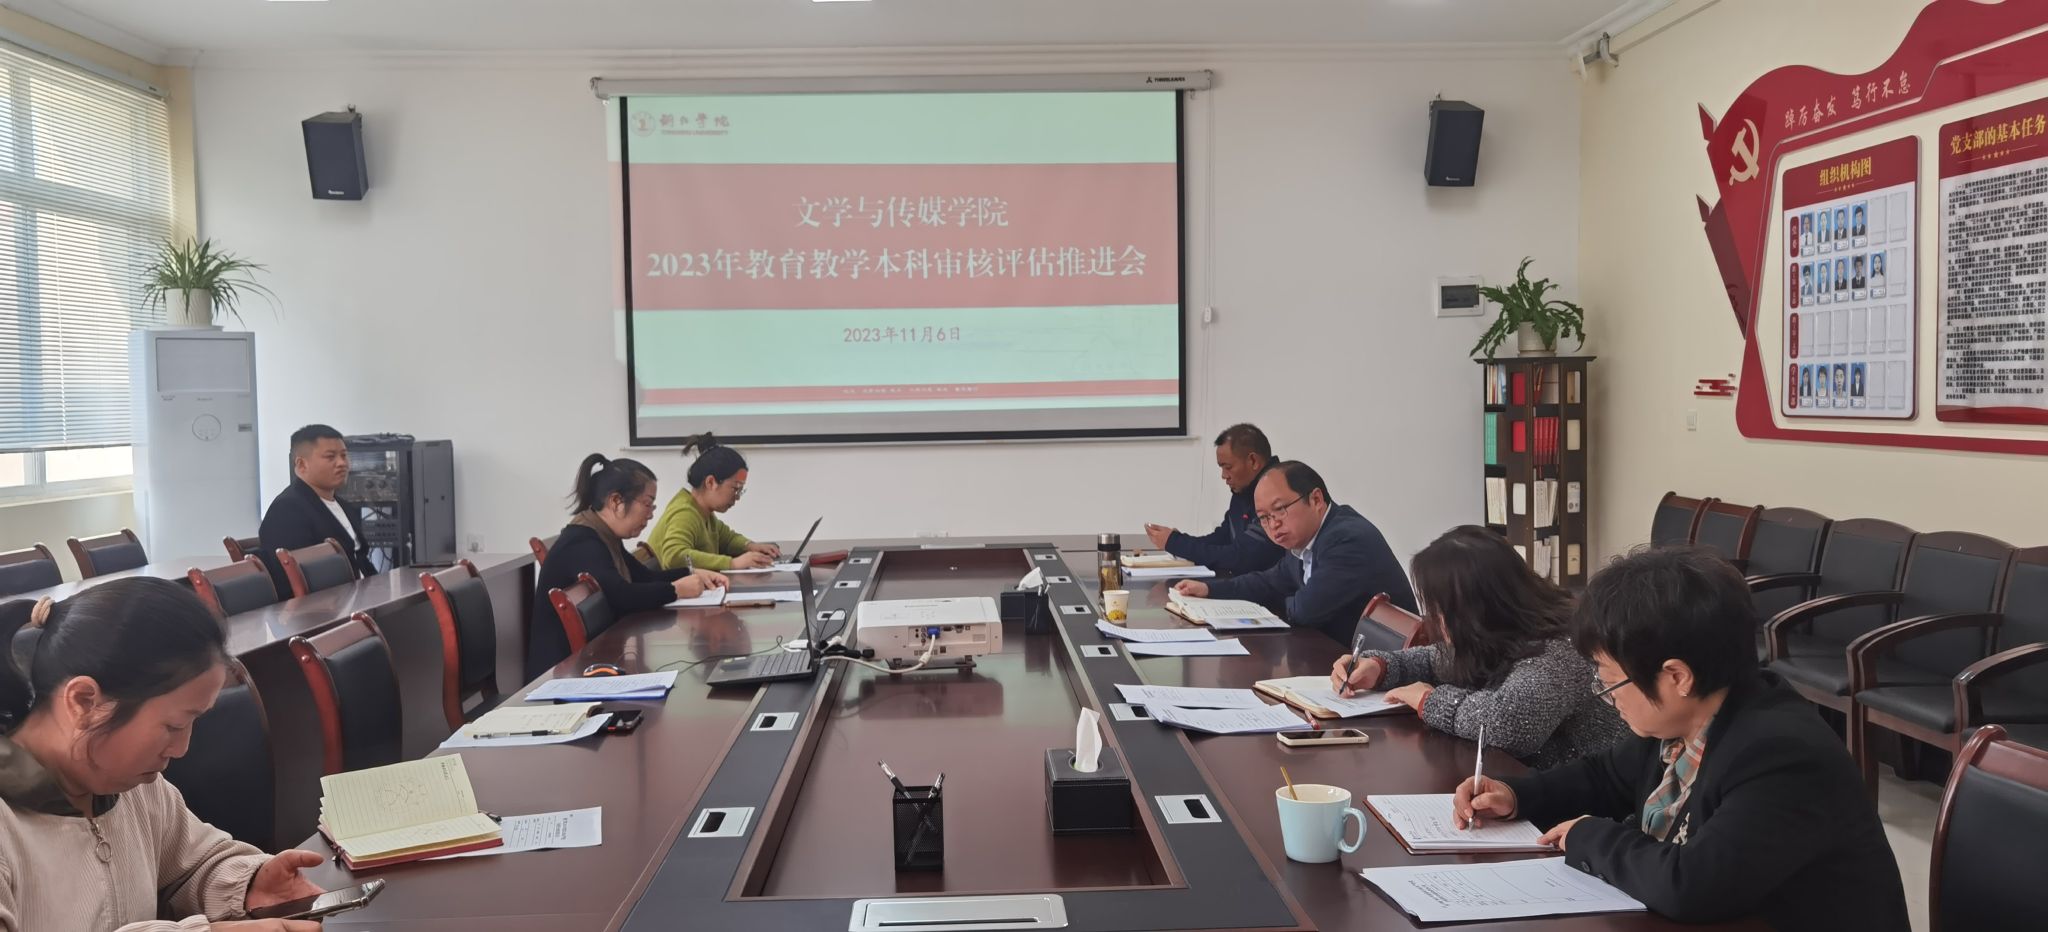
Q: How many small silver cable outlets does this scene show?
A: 11